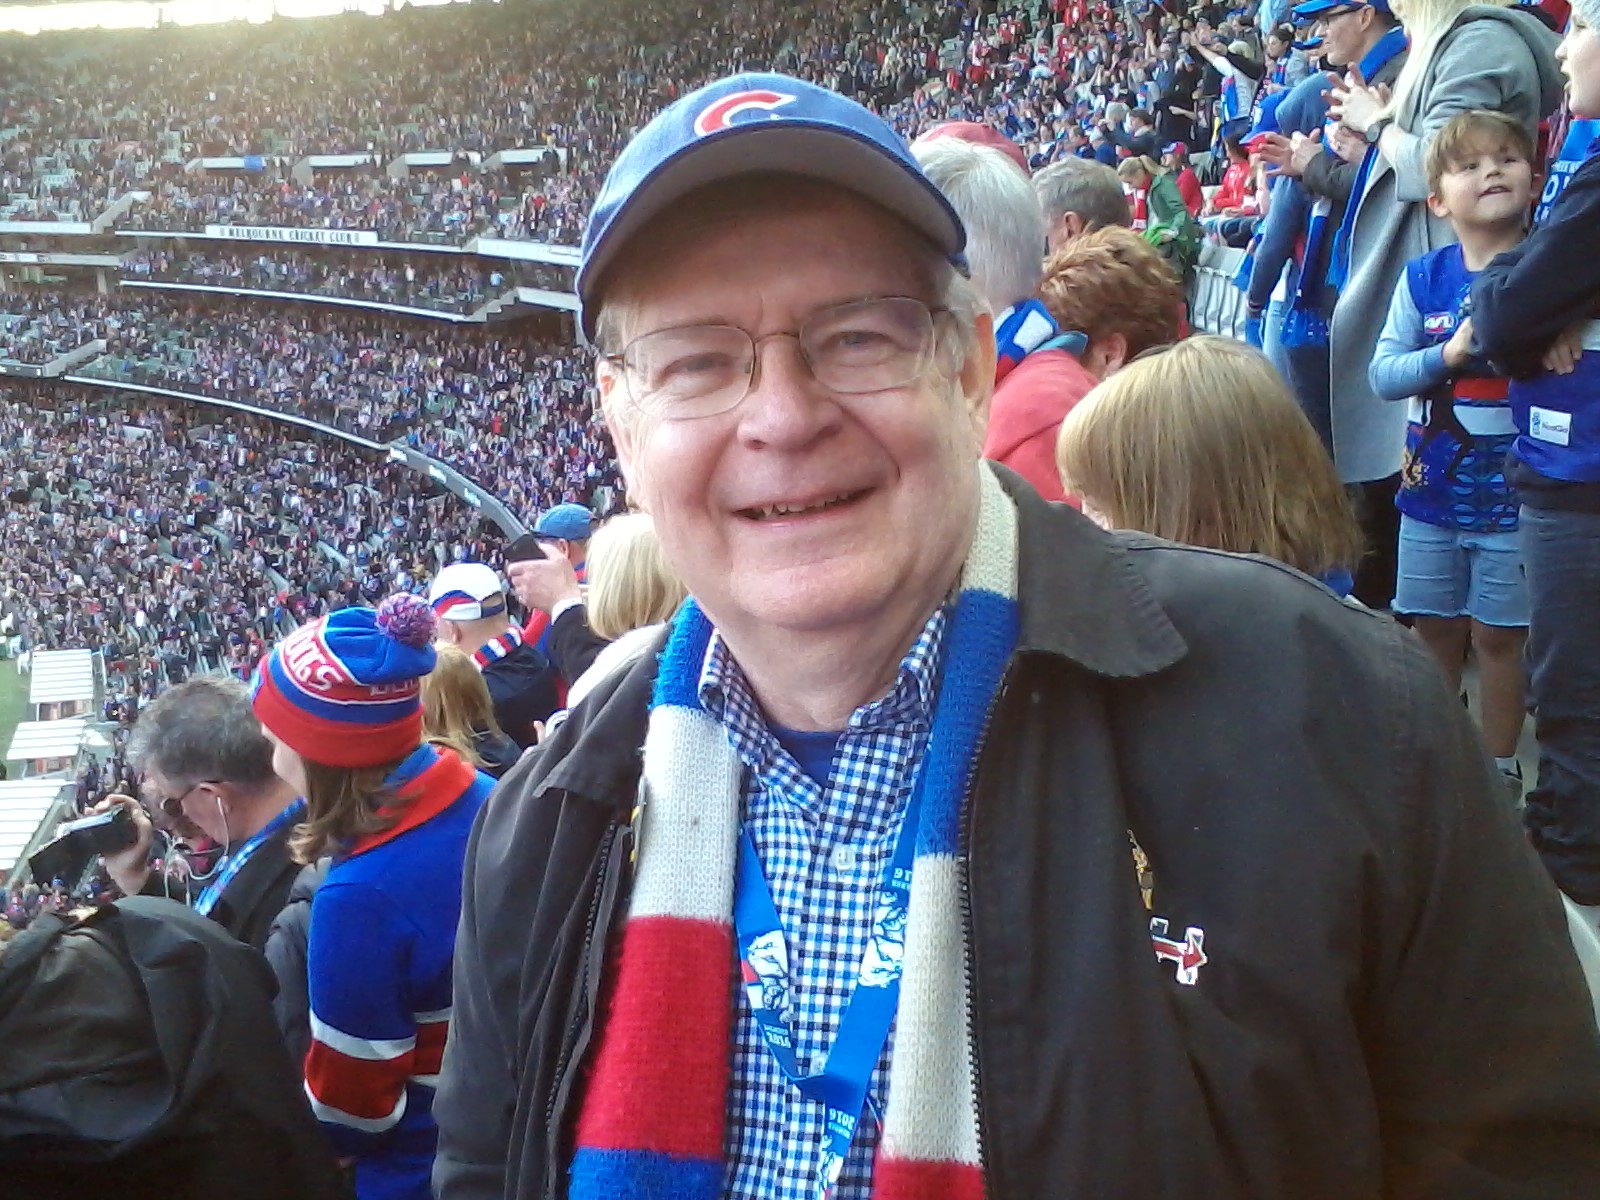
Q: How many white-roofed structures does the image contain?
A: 3